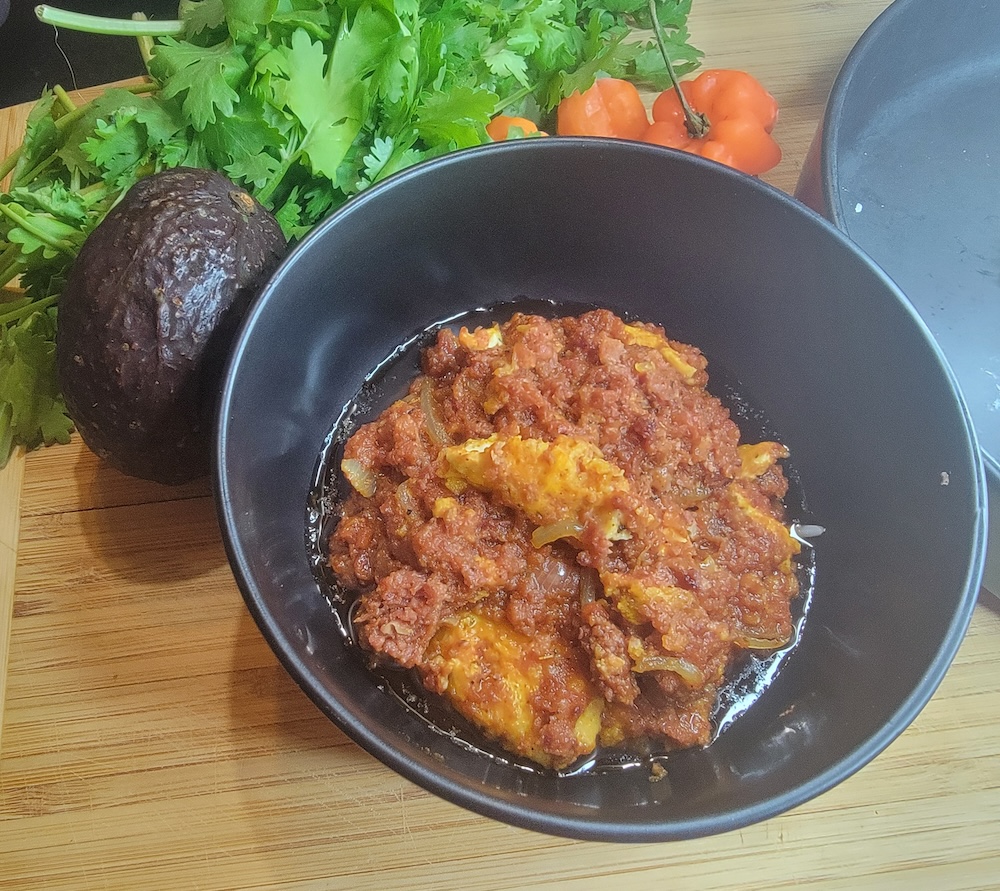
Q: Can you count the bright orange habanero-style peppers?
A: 3